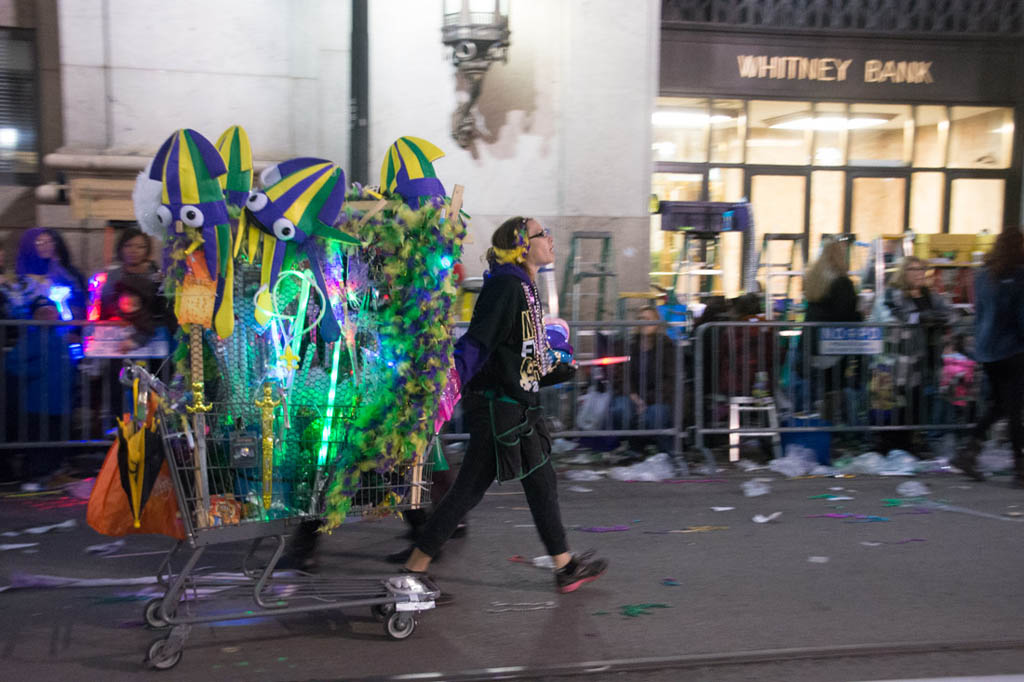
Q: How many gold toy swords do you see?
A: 2